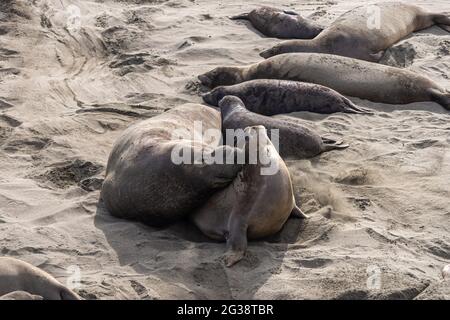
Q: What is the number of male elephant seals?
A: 1